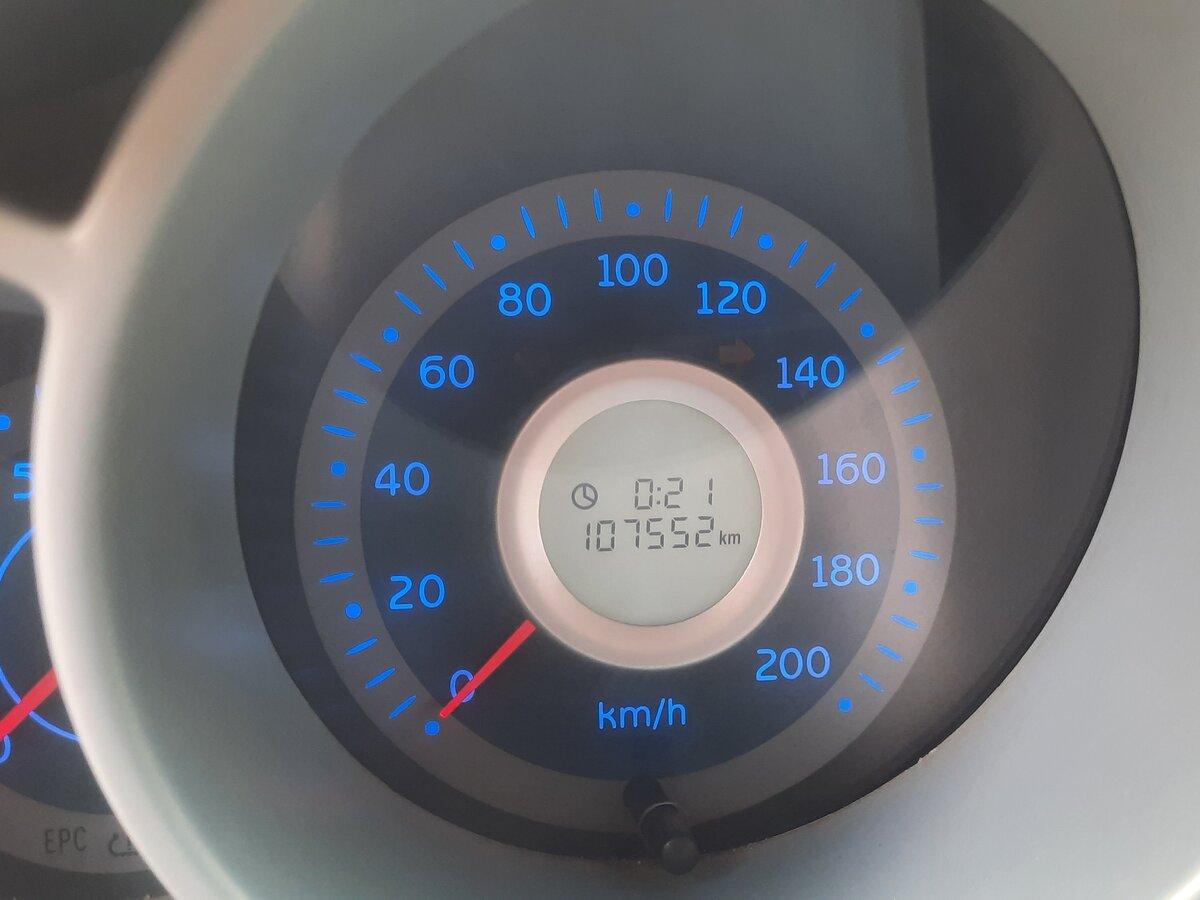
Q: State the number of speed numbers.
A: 11